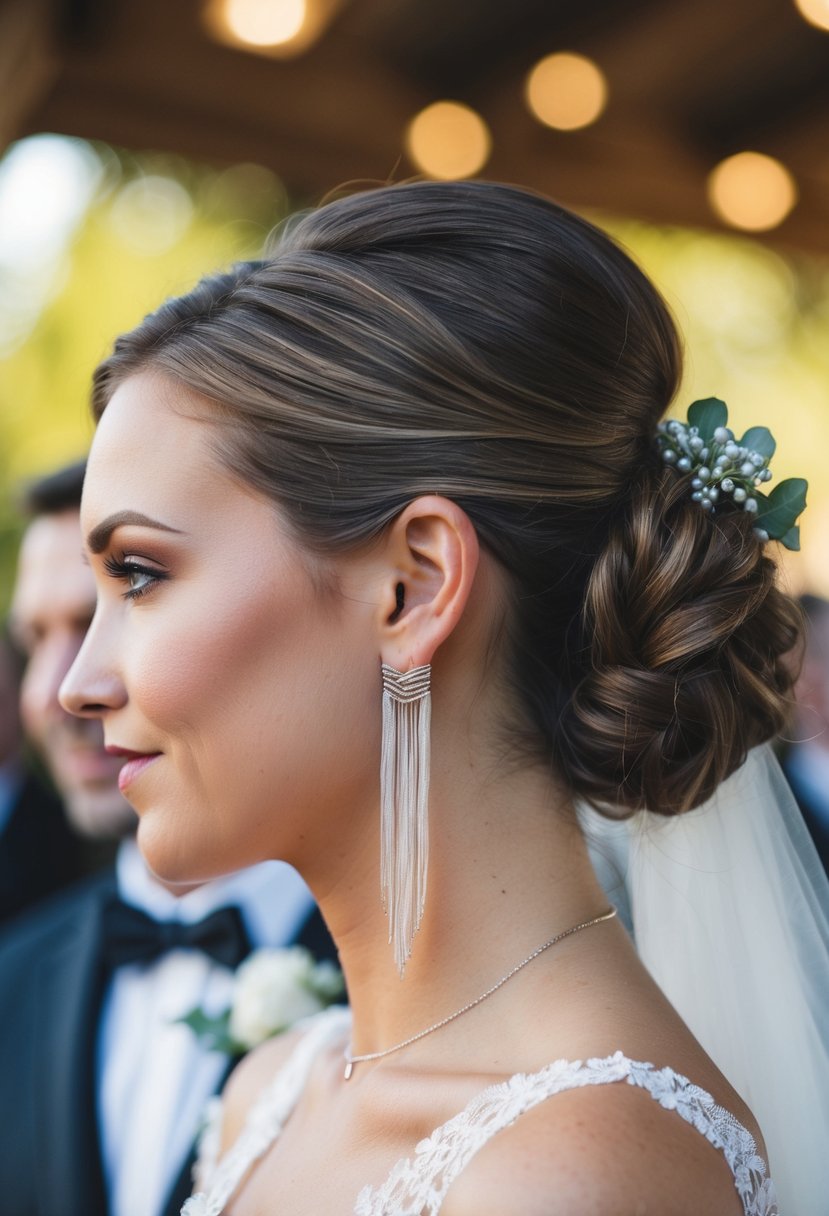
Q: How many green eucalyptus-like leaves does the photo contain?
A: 4